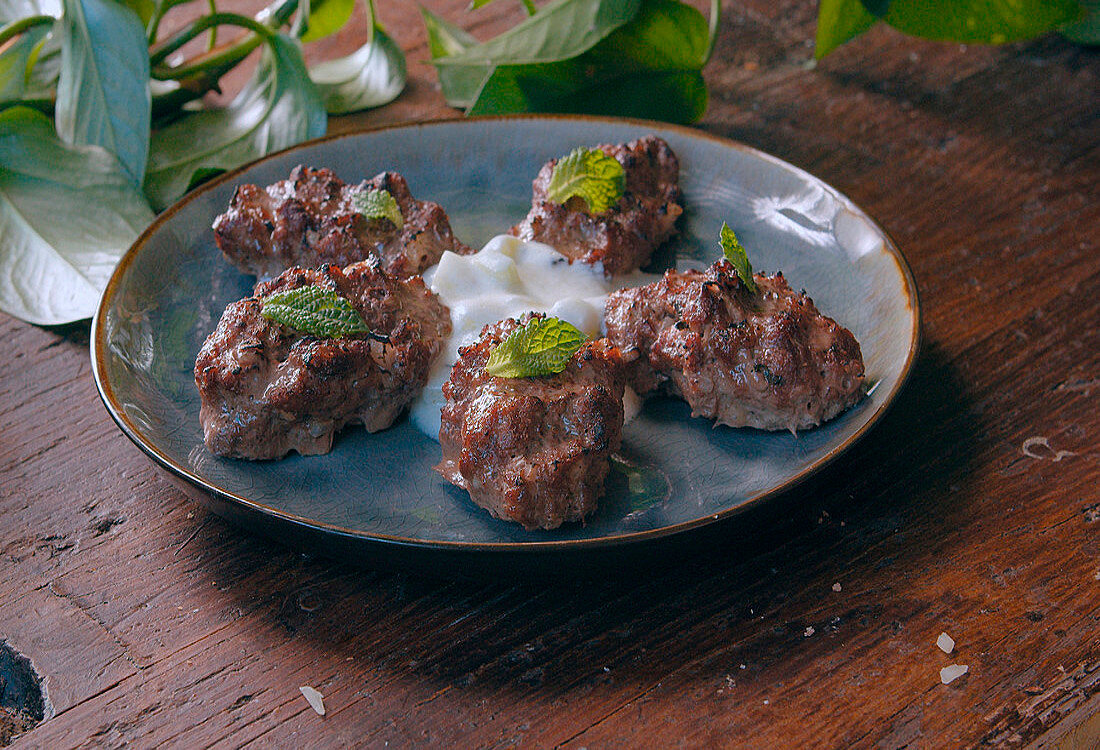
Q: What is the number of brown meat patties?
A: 5